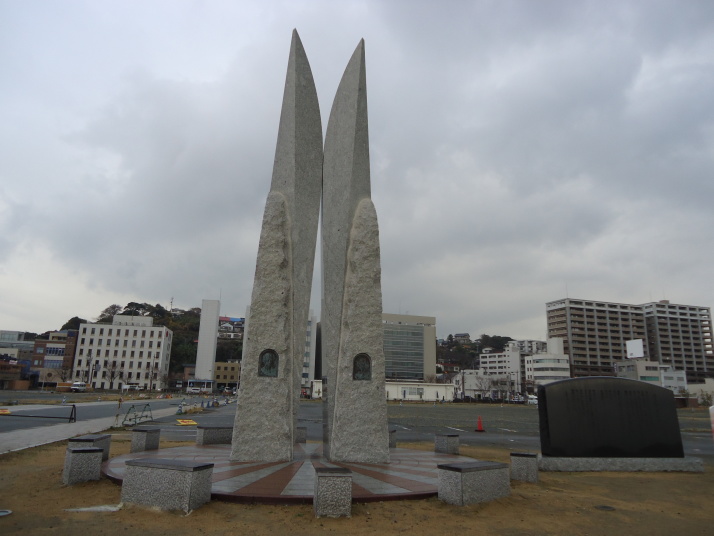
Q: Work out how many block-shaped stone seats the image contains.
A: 11